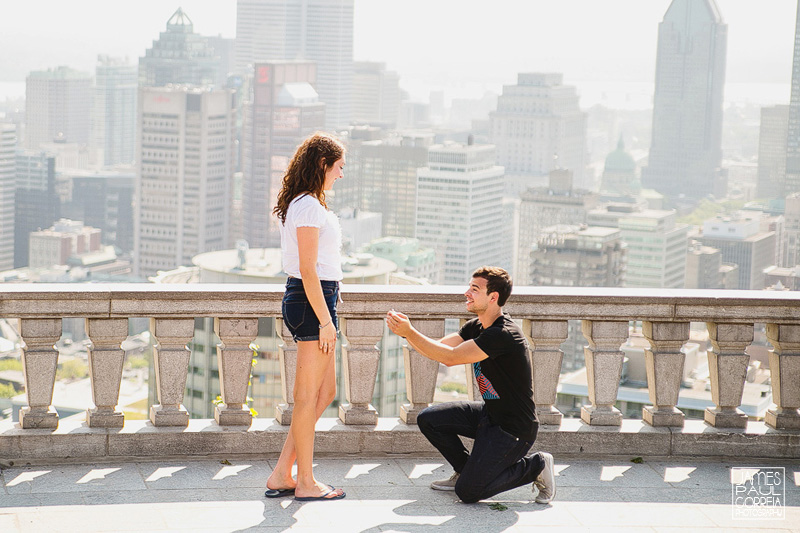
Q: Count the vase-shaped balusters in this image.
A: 13